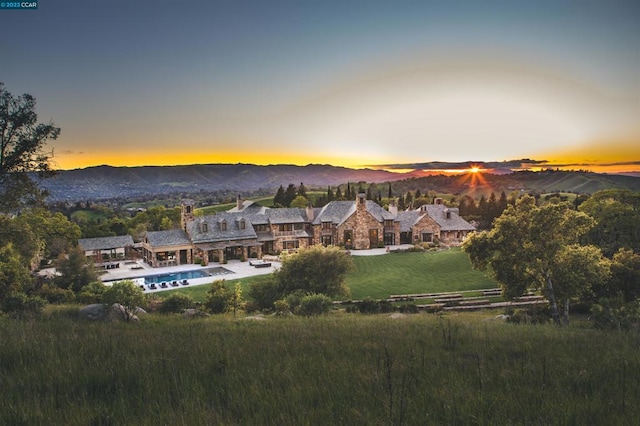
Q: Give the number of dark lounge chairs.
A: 5